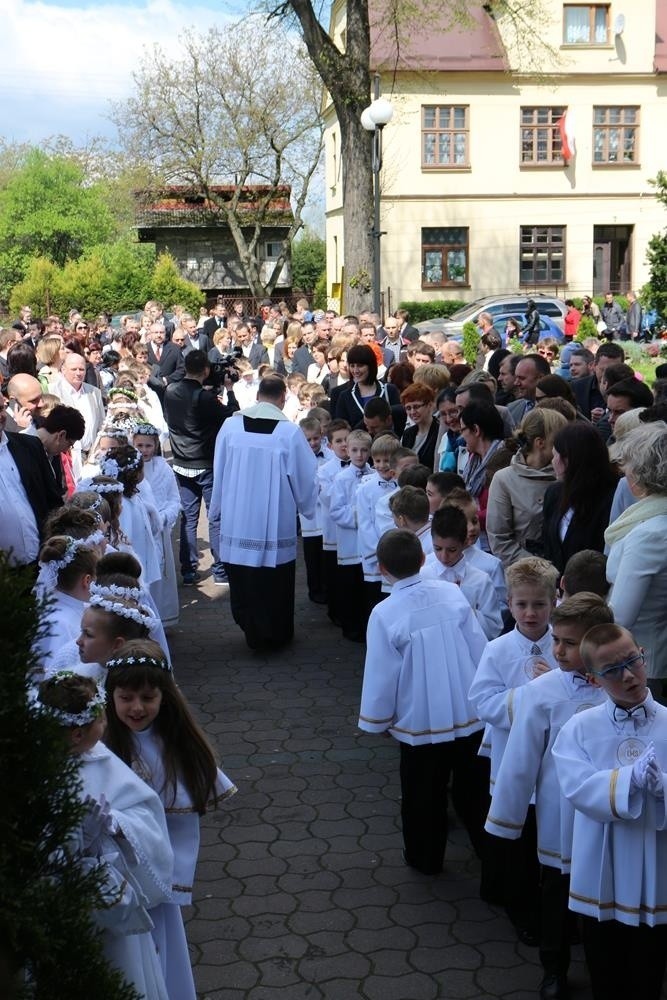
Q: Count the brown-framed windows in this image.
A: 6